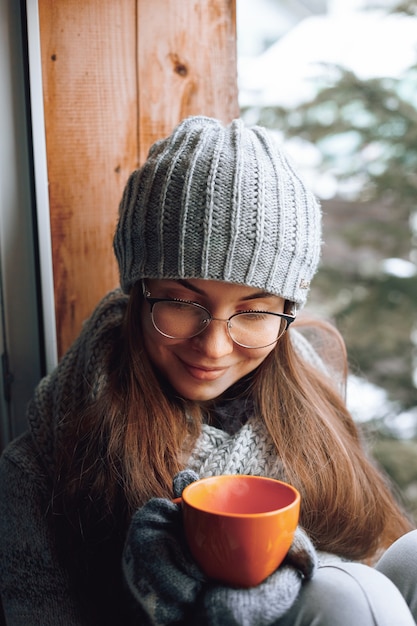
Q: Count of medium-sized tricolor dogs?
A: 0